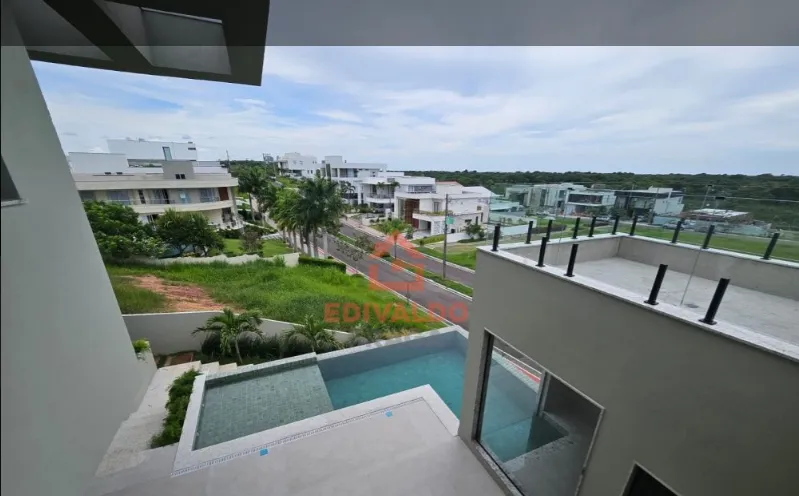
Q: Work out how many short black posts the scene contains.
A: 14